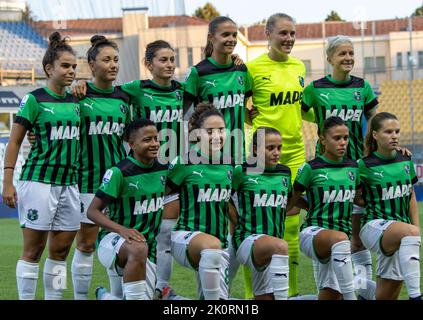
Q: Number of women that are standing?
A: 6